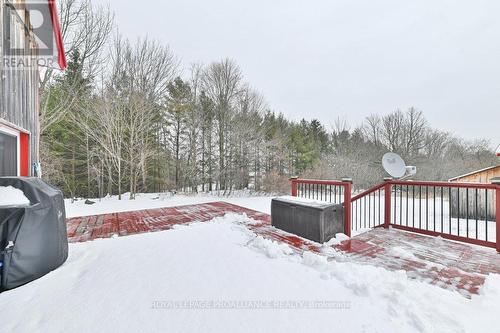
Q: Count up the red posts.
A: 4